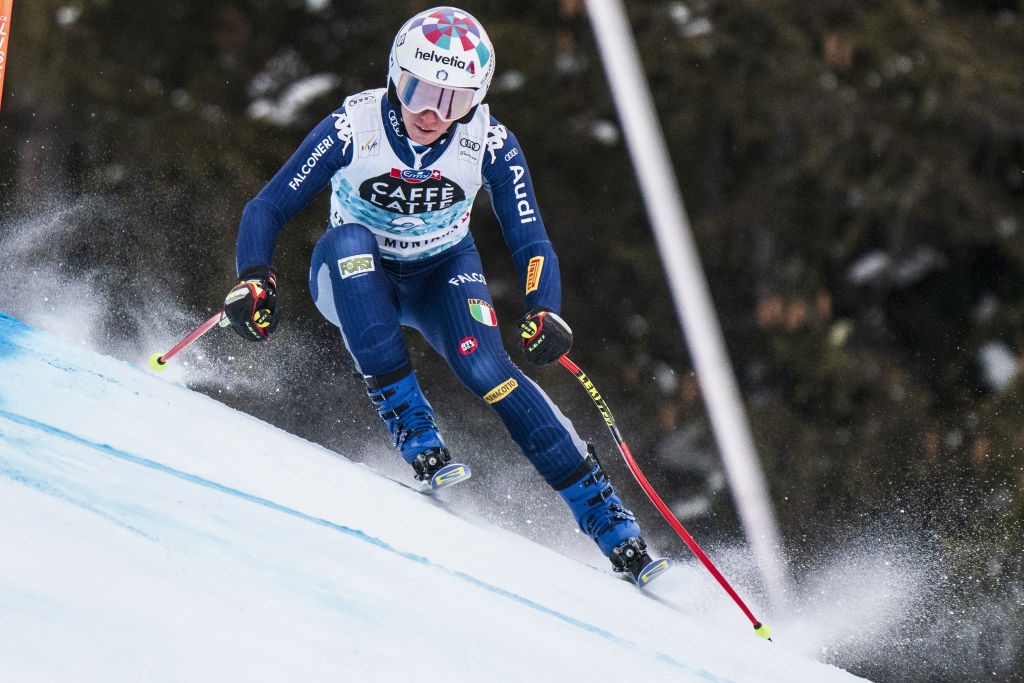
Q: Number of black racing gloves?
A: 2